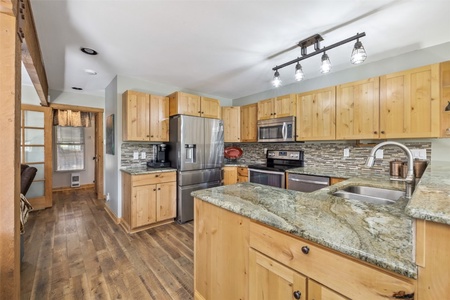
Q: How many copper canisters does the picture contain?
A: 3